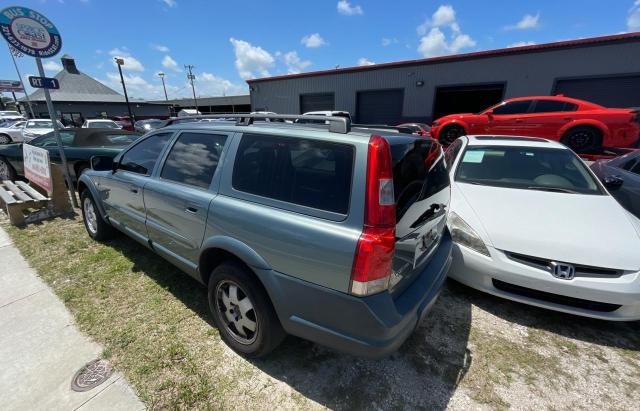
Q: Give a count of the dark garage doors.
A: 4